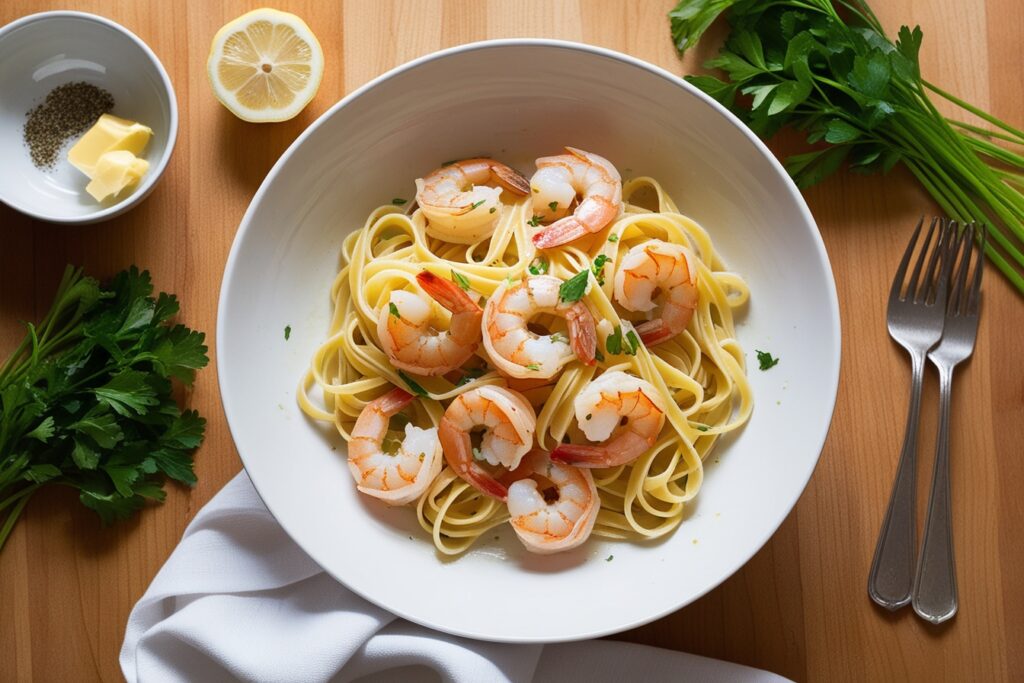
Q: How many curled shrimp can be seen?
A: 9